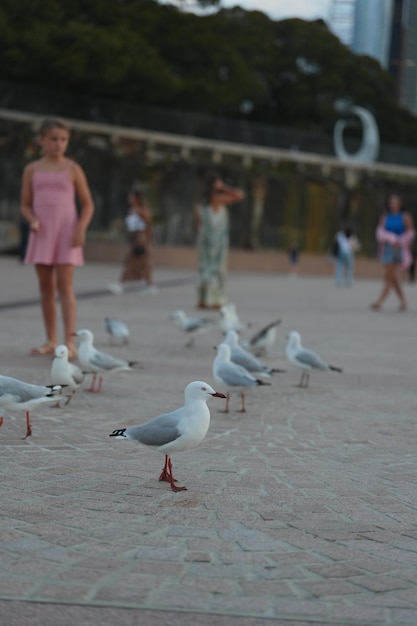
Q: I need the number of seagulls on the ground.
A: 11